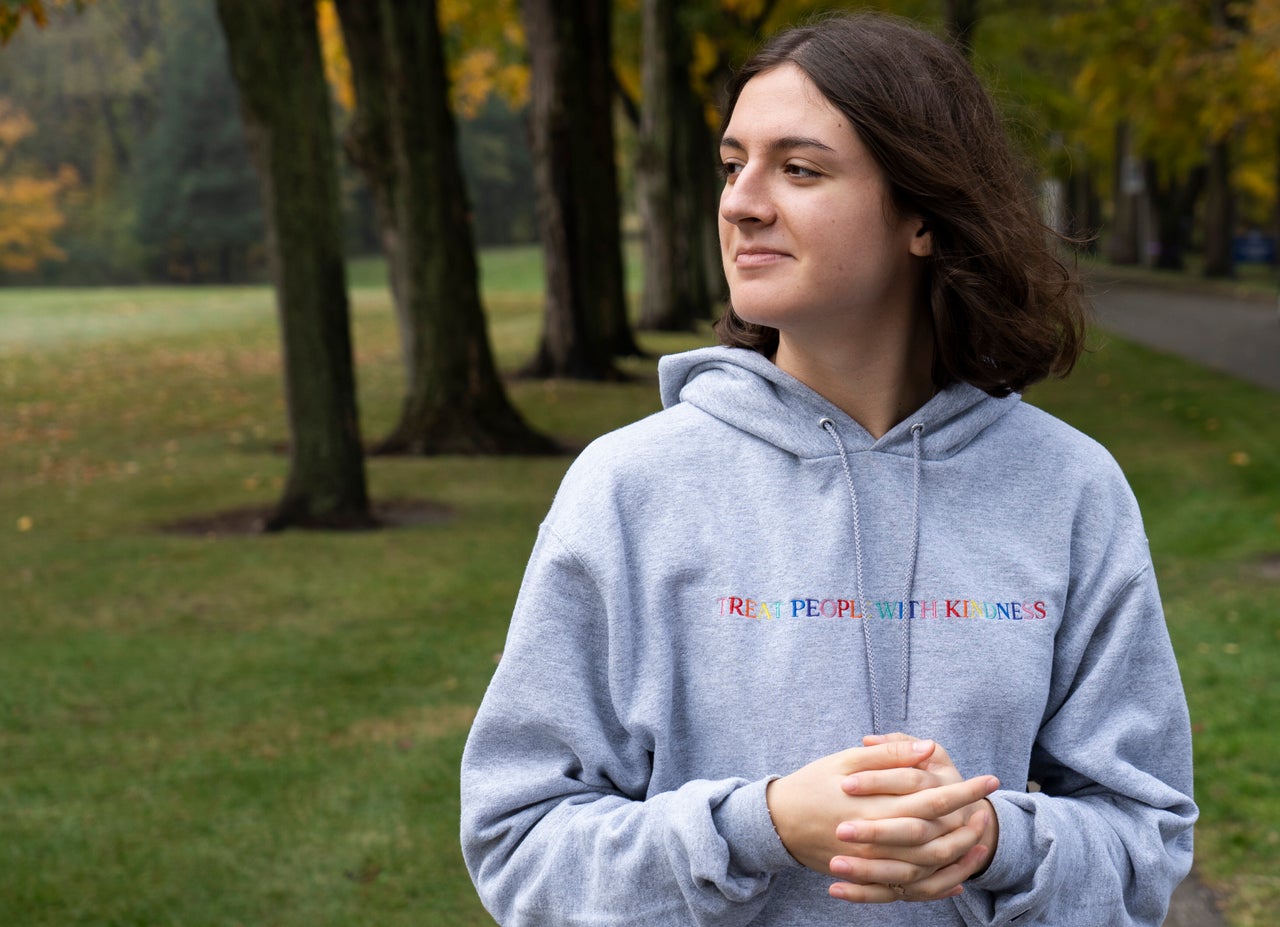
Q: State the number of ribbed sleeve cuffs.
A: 2